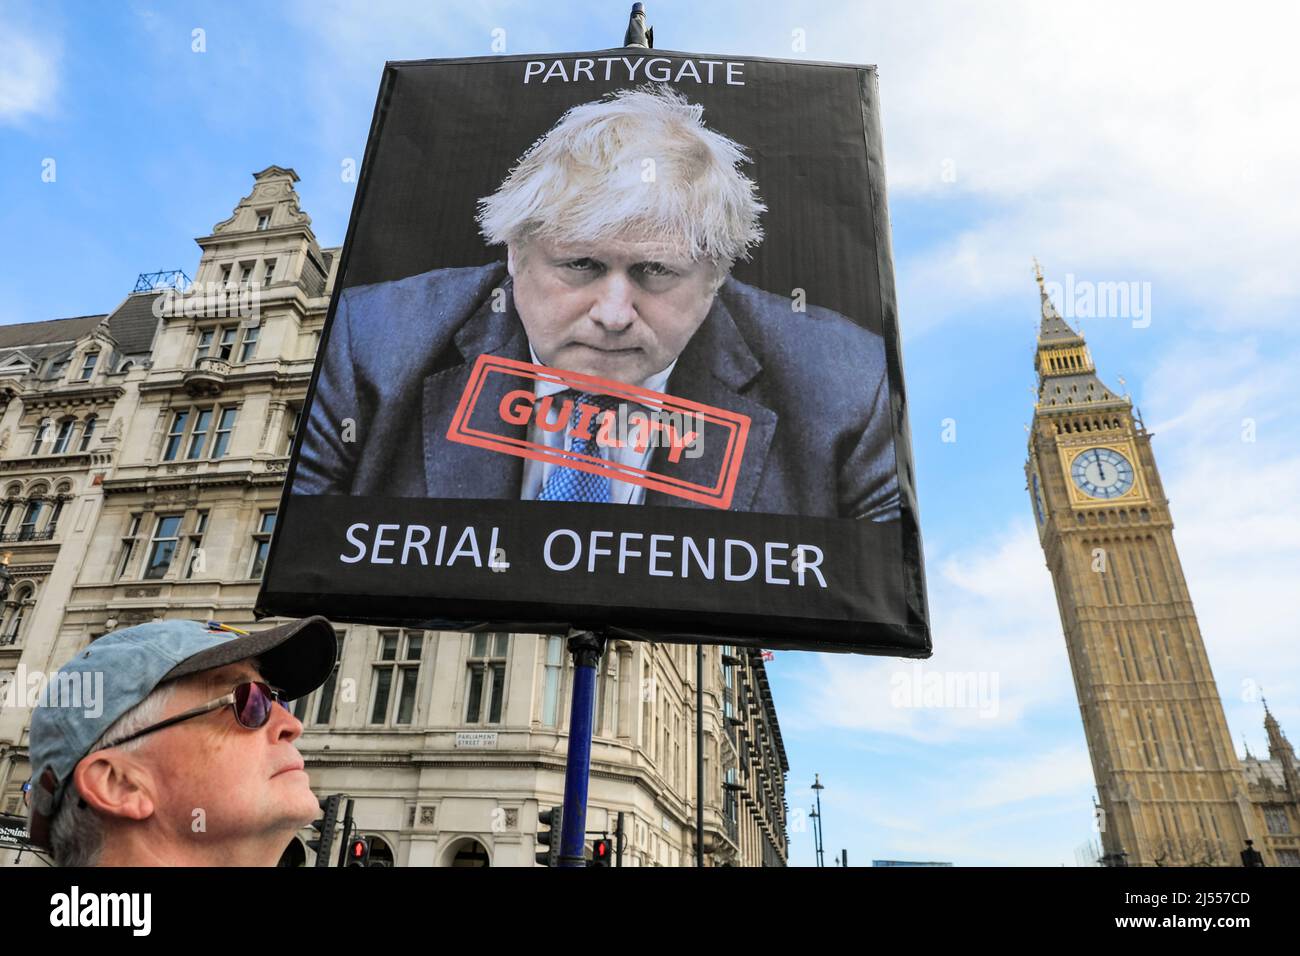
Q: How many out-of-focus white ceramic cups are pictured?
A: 0